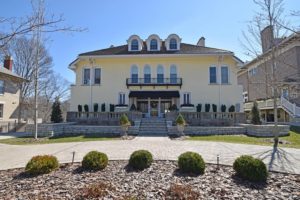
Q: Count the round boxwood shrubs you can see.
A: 5